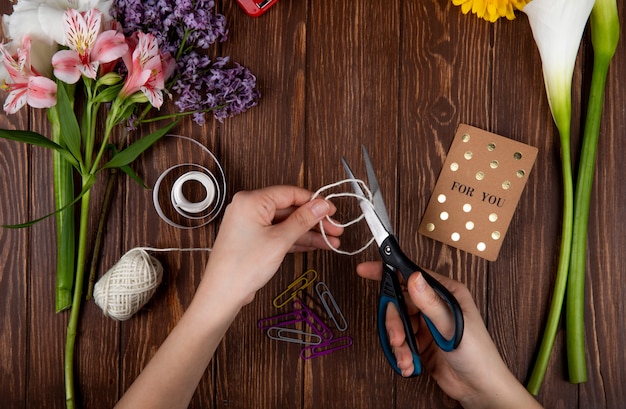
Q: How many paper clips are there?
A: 6